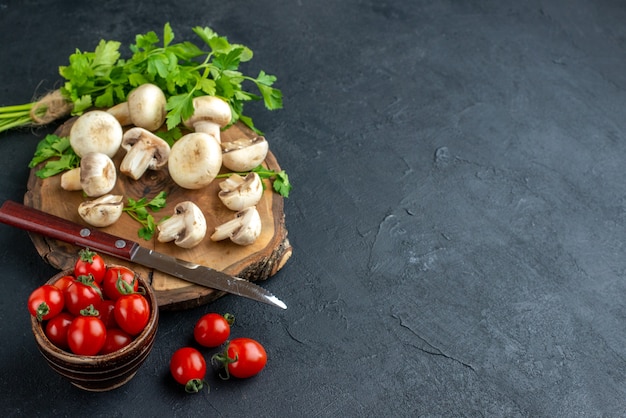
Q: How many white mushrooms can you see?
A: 11